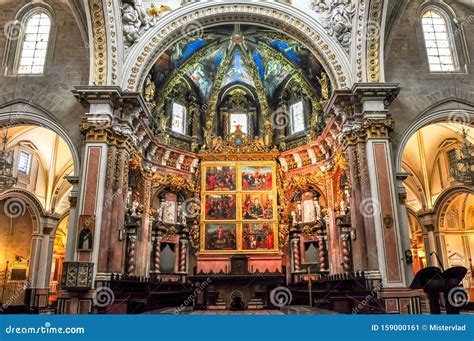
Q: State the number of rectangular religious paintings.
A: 6